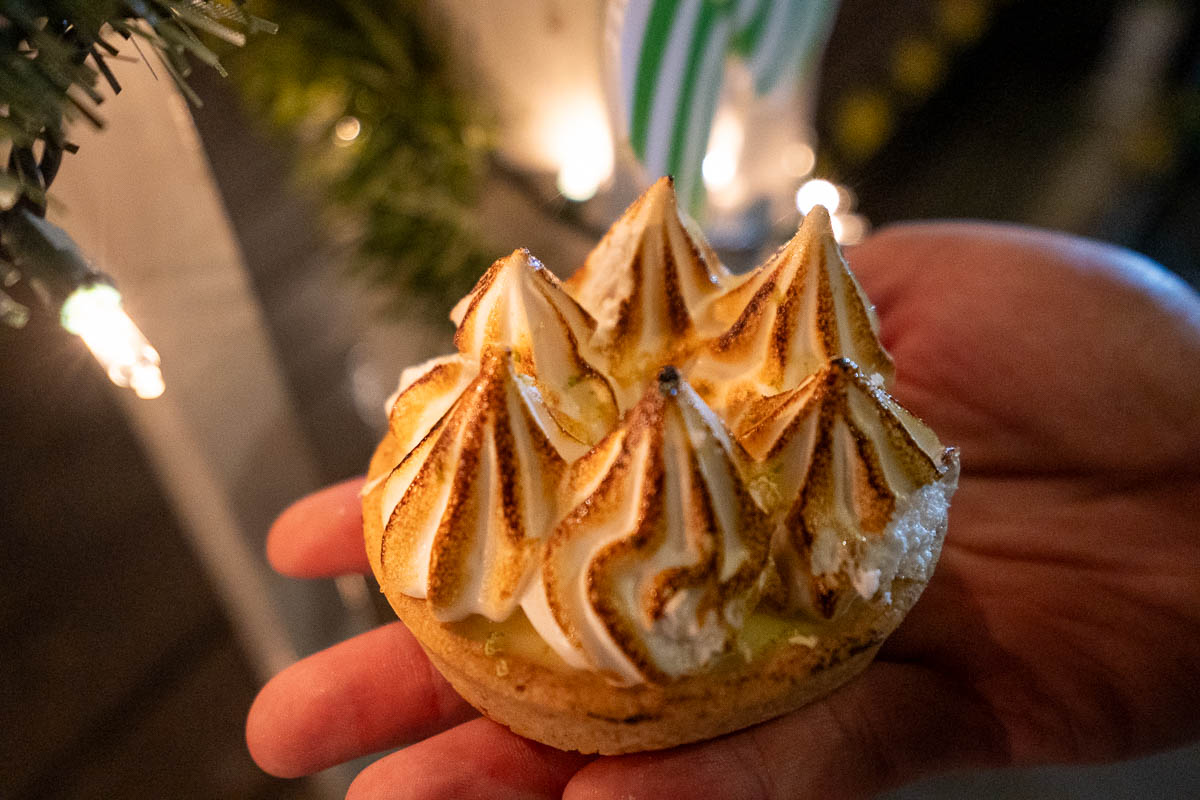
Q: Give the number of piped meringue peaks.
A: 6